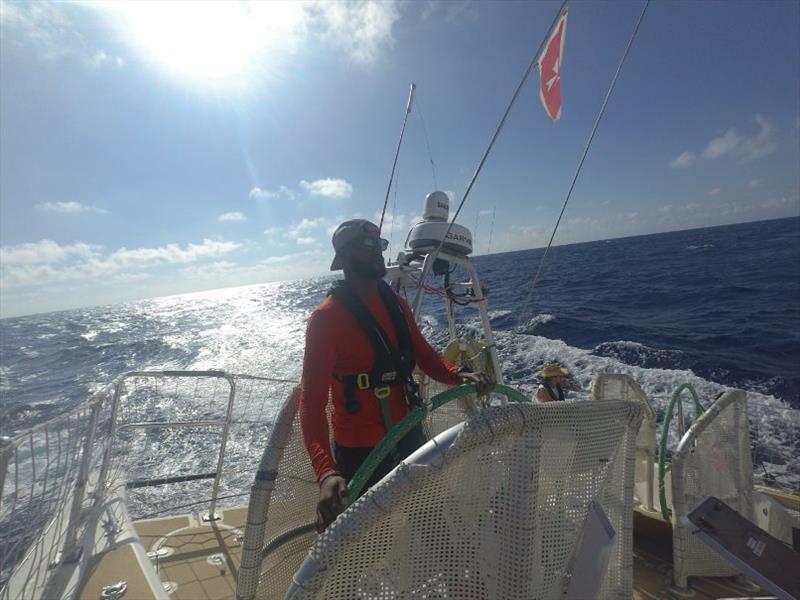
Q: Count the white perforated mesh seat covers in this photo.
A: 4